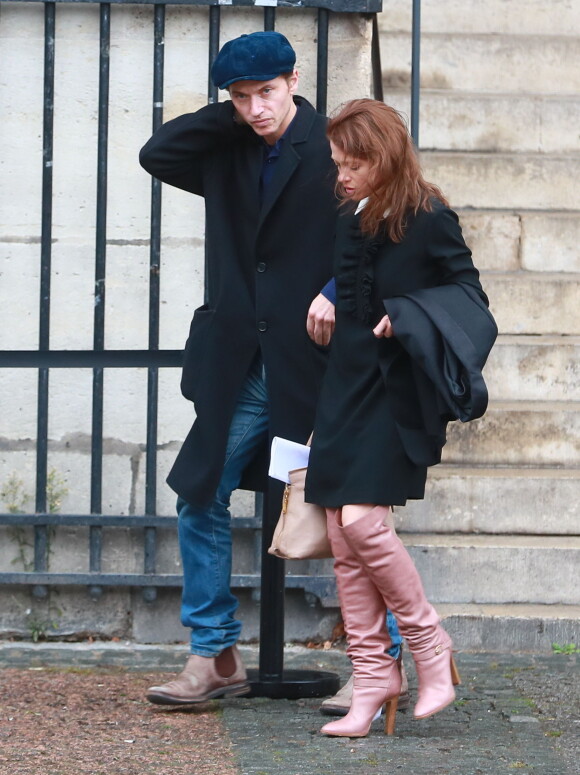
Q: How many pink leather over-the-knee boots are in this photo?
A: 2